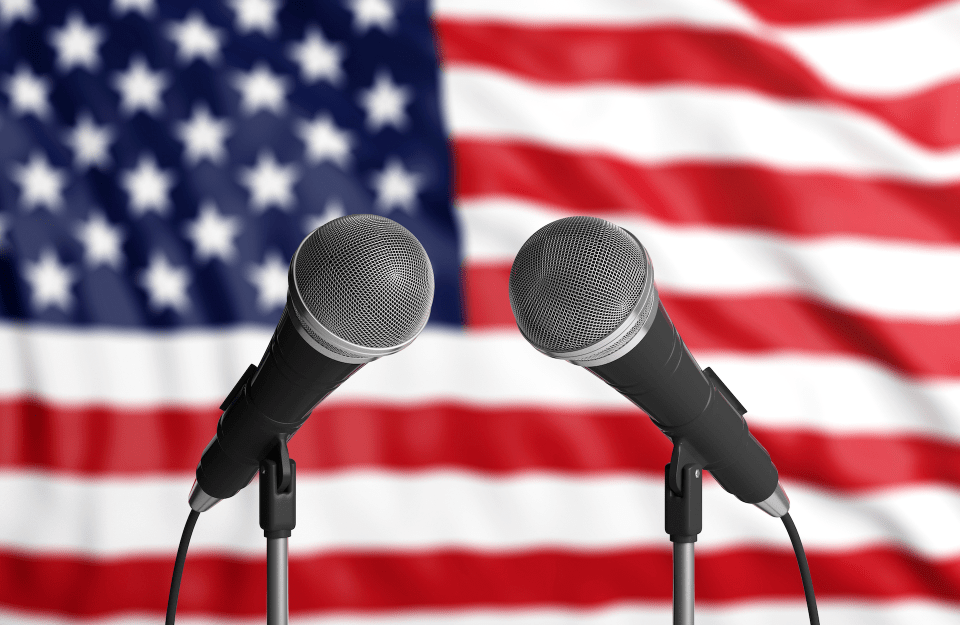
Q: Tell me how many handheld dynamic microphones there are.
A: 2